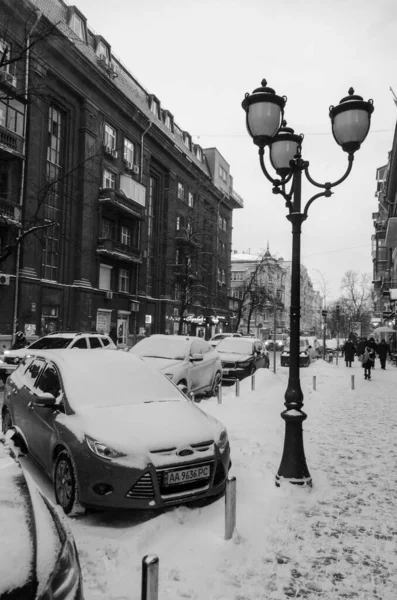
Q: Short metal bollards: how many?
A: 8